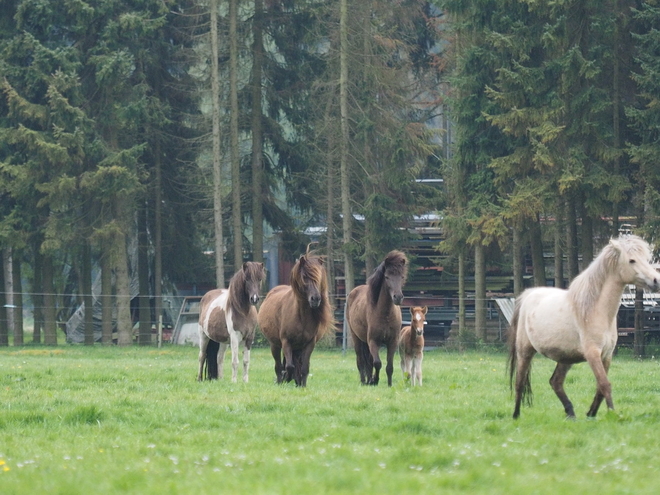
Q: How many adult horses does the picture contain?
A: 4